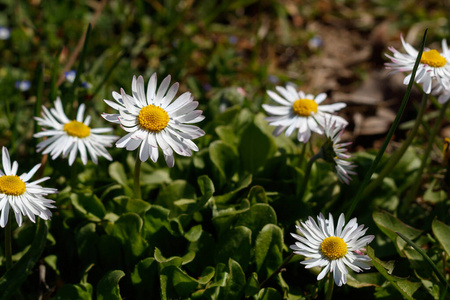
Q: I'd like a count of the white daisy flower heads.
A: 7